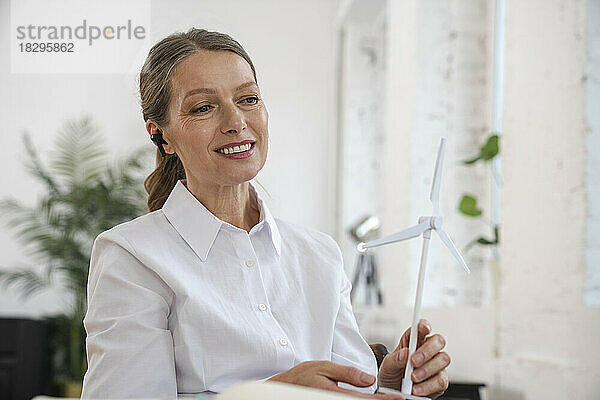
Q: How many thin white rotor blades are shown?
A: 3